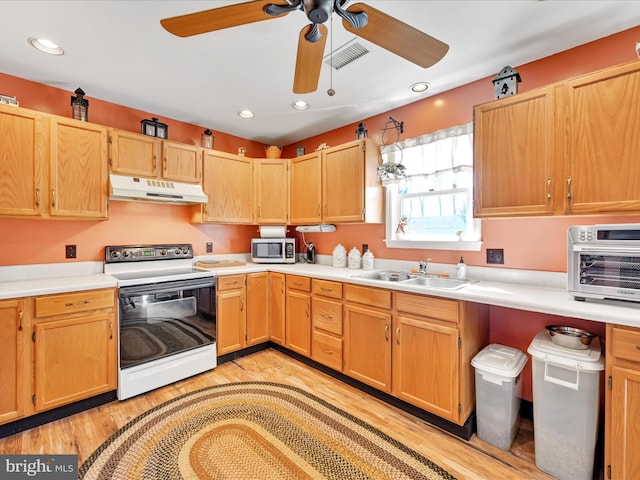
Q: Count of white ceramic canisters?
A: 3